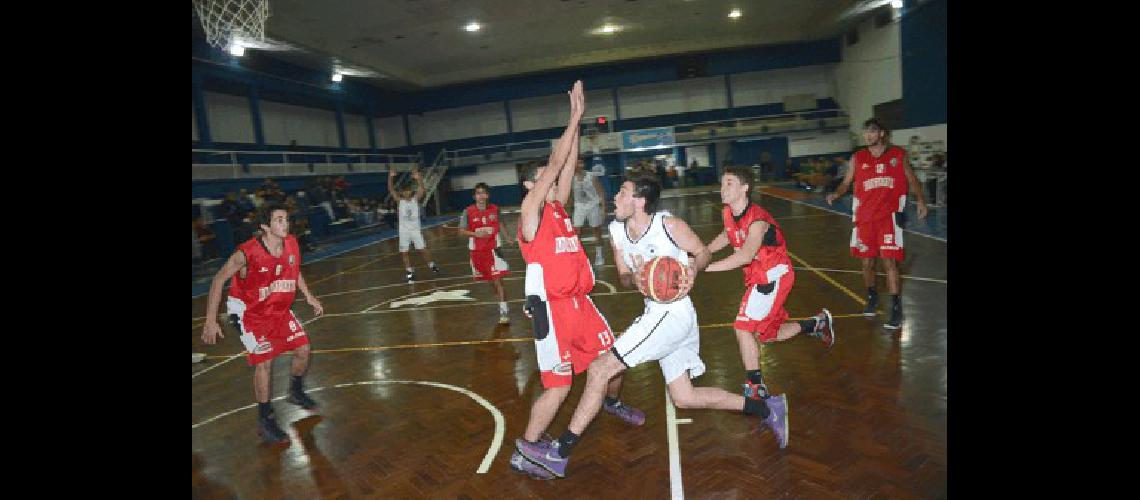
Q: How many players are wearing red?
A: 5